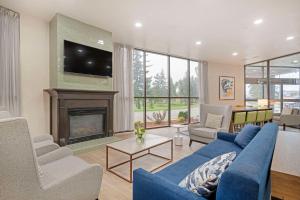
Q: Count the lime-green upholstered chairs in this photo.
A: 4